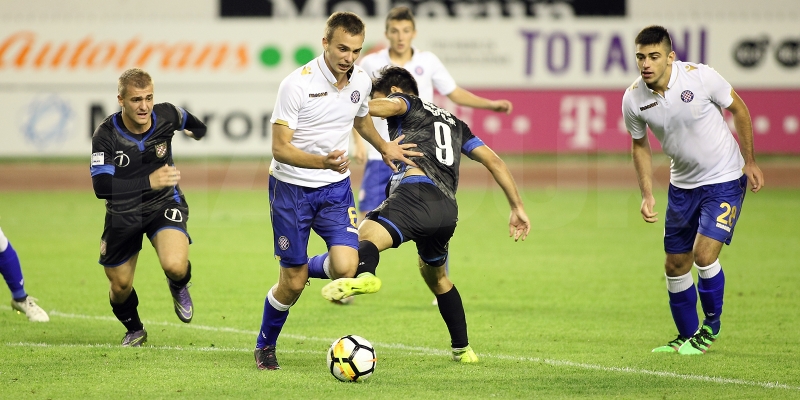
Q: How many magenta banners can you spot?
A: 1